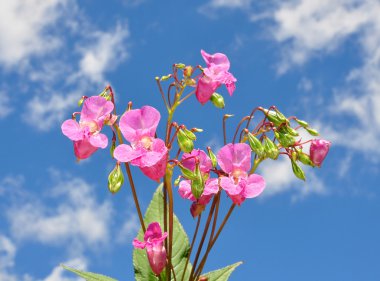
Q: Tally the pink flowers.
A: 7